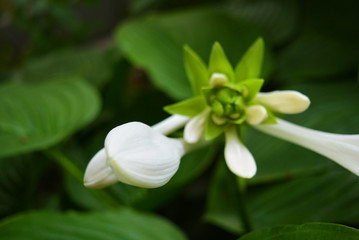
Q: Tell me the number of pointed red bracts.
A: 0